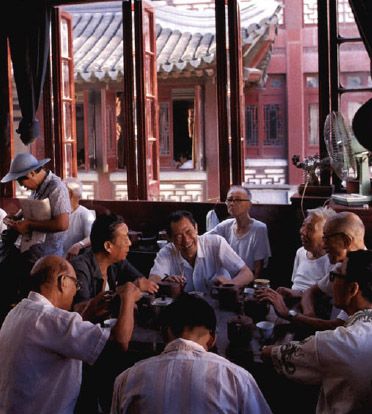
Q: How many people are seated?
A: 9